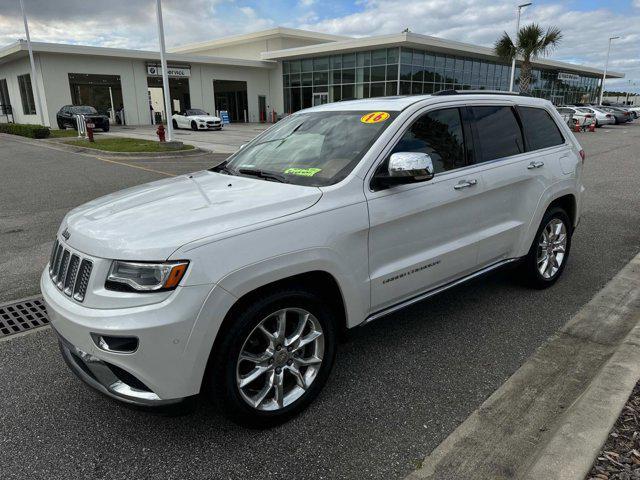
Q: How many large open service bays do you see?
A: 3